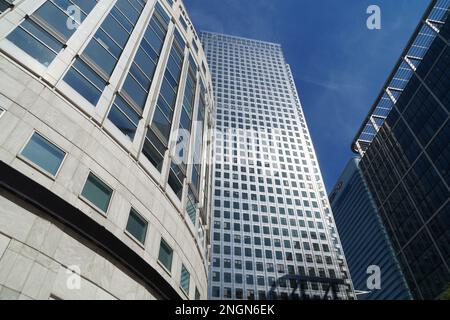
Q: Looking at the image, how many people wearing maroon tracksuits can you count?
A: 0